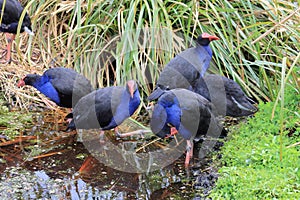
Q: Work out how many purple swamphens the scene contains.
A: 6